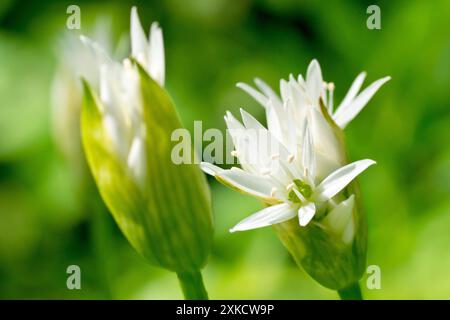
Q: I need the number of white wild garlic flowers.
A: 2